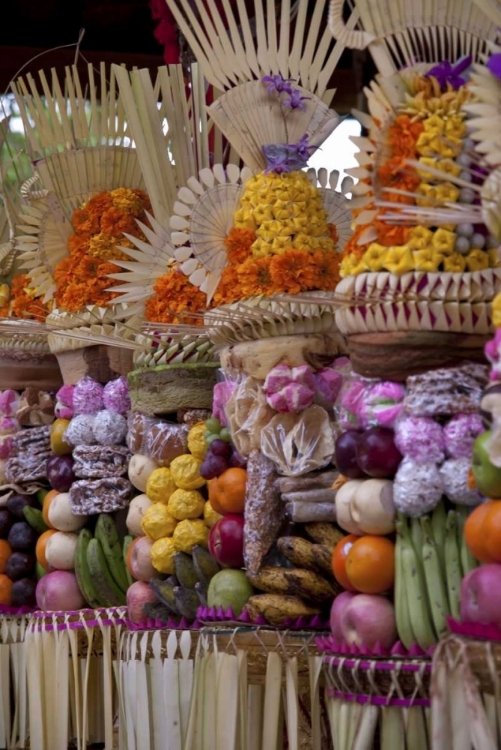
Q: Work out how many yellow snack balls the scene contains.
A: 8